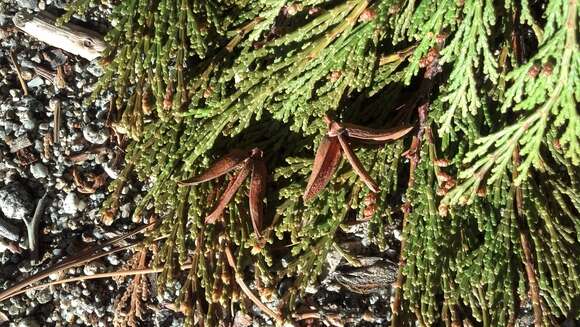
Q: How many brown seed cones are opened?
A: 2